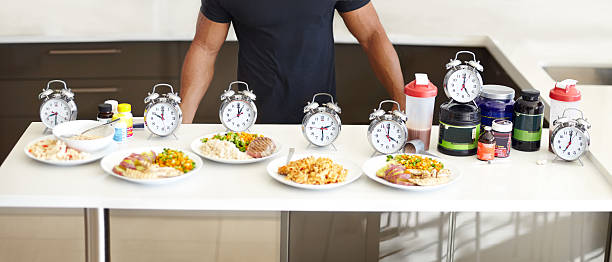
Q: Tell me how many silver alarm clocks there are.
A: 7